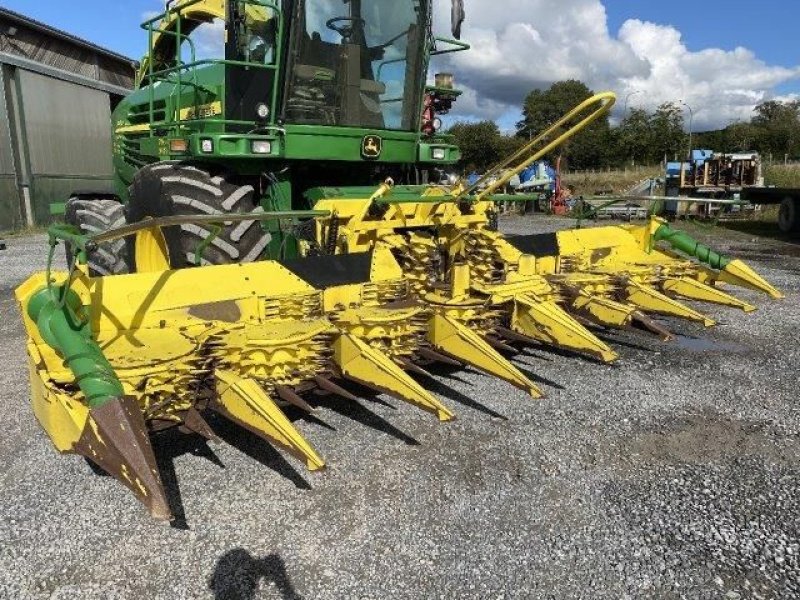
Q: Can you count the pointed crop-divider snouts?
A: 9